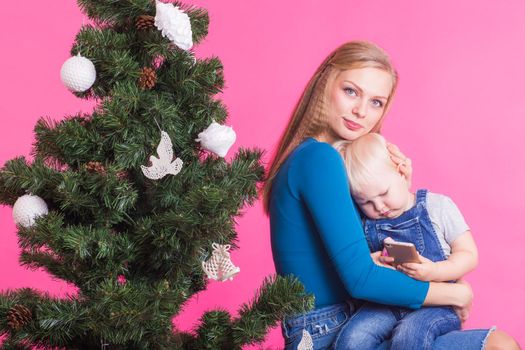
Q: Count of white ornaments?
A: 7